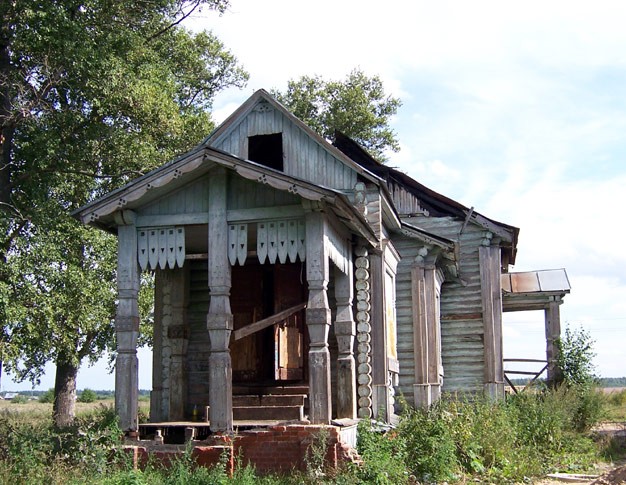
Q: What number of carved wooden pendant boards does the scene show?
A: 12